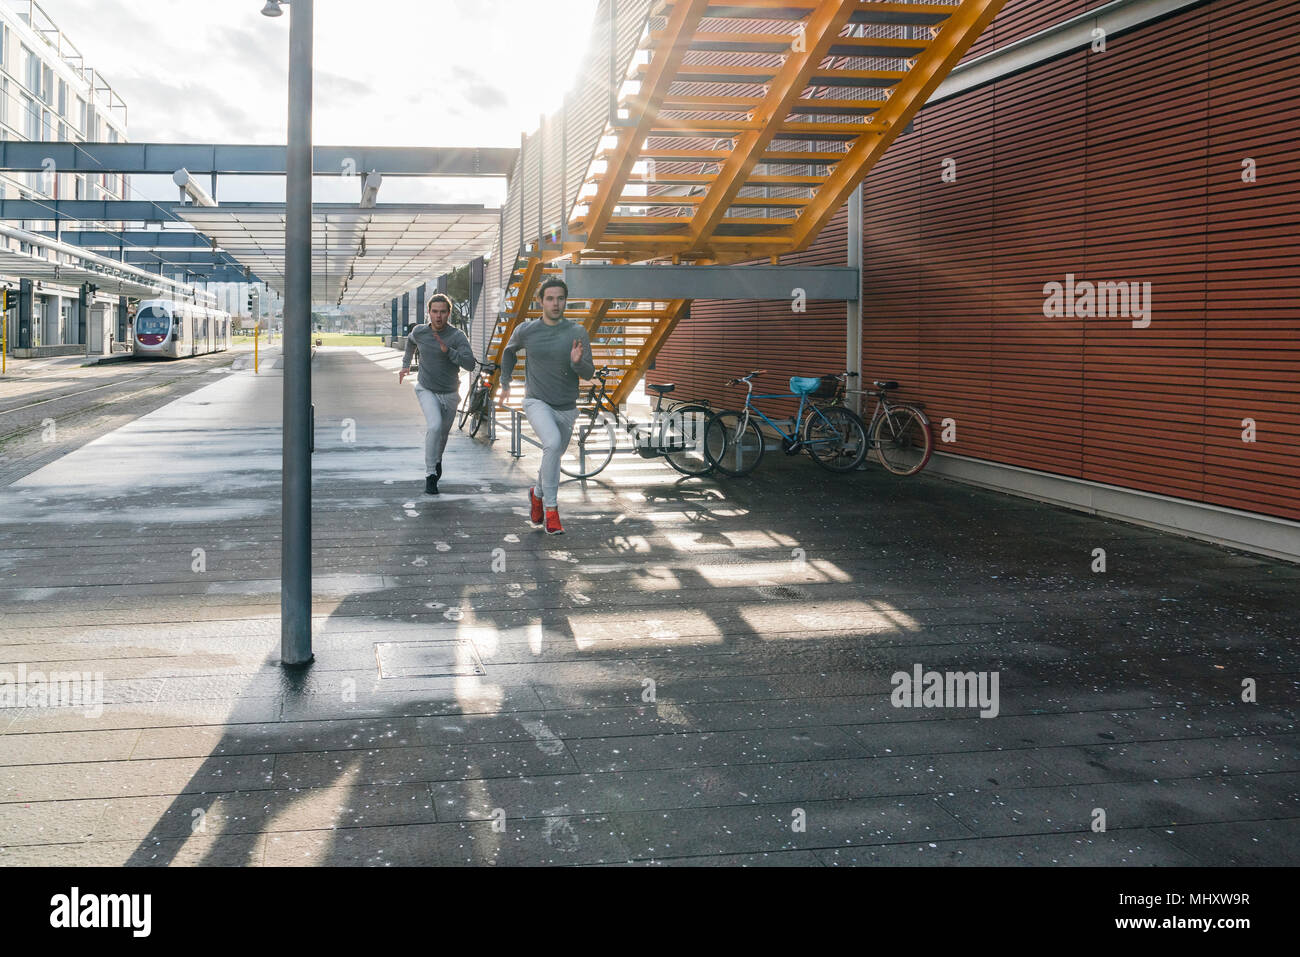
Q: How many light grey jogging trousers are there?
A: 2